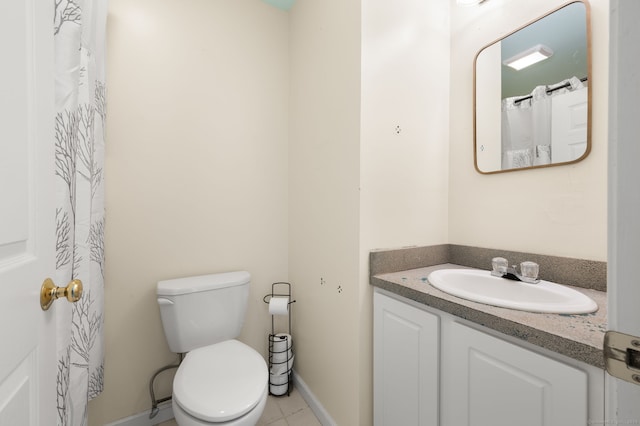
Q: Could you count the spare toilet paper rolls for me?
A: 3